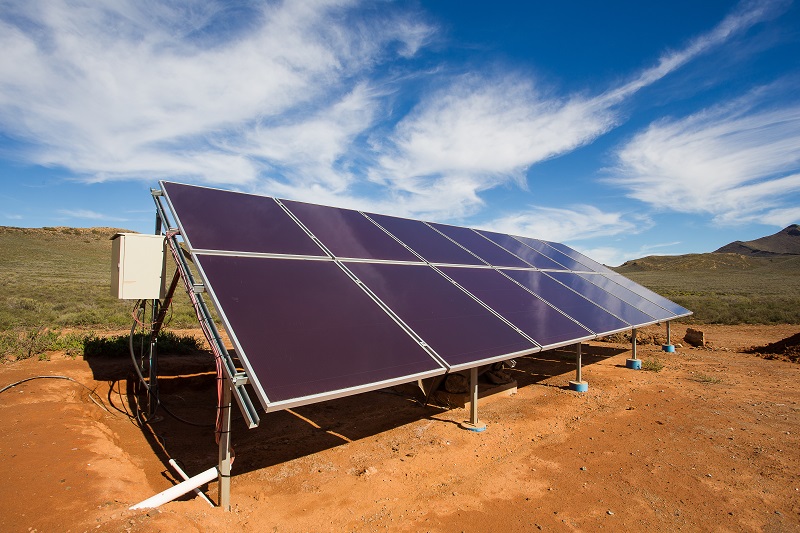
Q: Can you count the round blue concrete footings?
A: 4